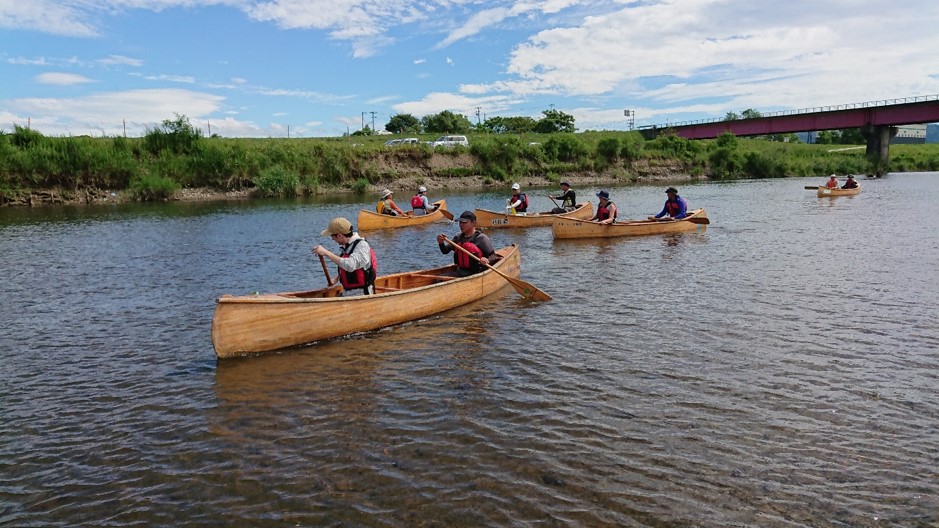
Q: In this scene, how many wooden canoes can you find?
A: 5